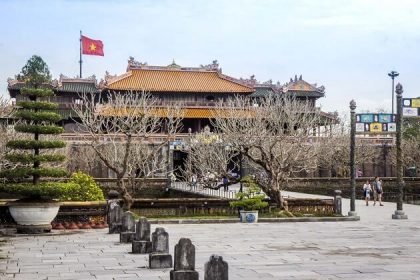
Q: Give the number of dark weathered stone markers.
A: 6